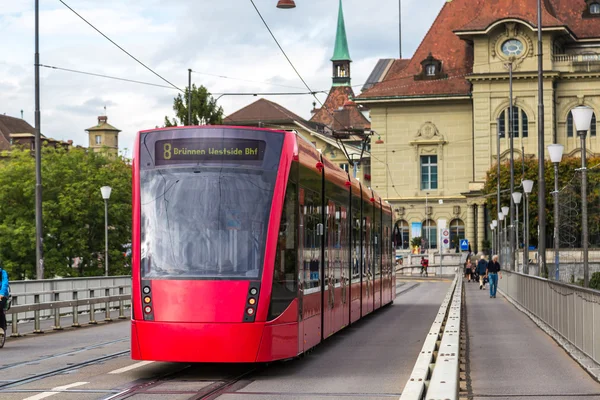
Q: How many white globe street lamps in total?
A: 9